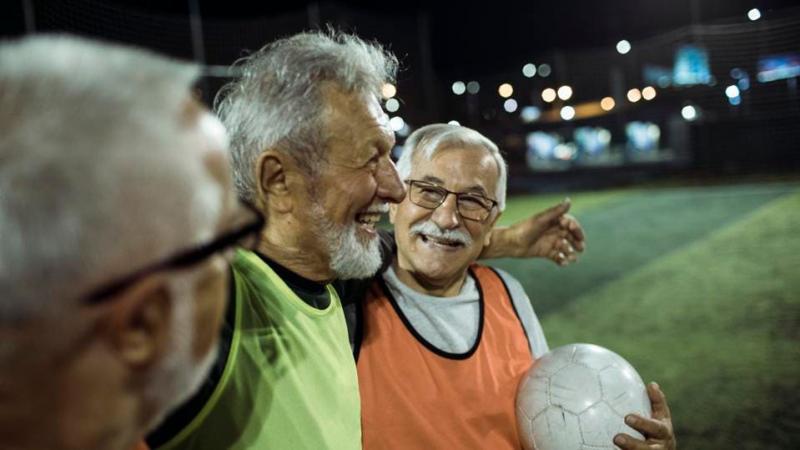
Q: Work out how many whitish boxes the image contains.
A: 3